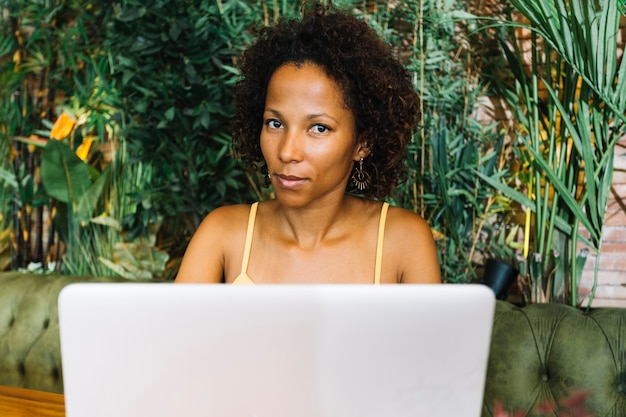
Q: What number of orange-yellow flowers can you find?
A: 2